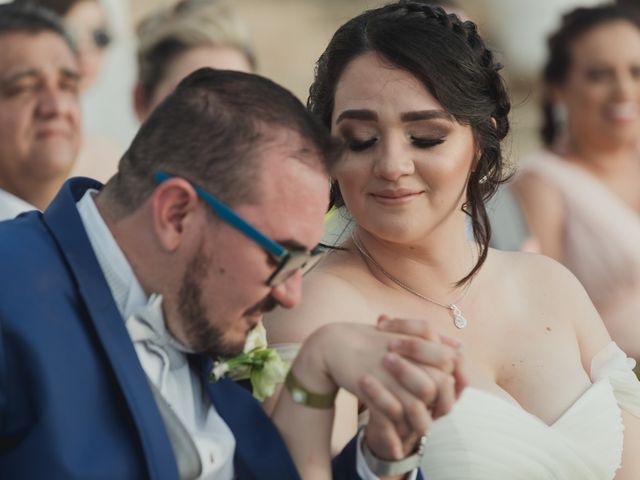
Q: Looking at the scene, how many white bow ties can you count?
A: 1